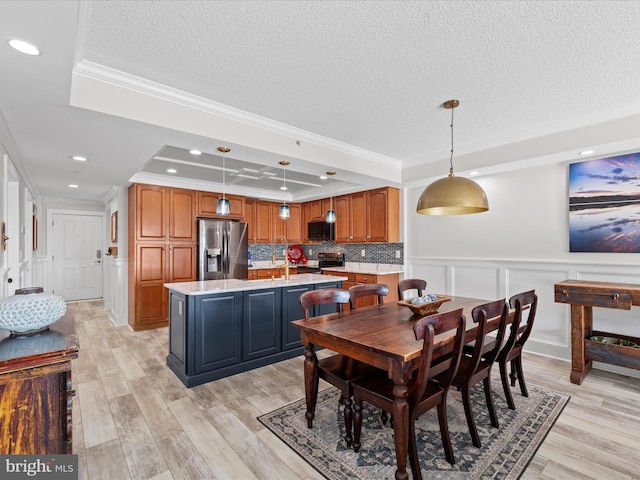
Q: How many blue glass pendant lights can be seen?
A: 3